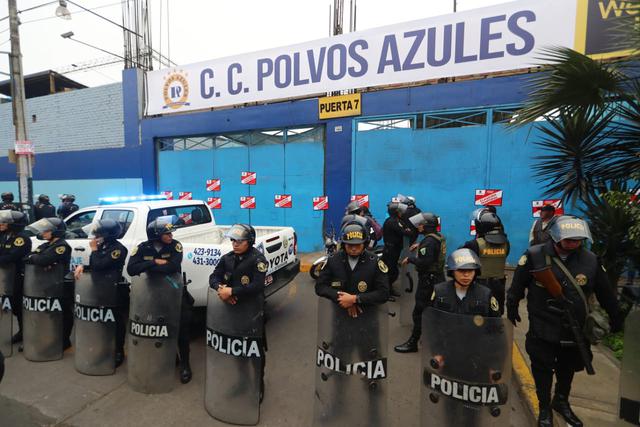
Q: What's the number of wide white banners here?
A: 1